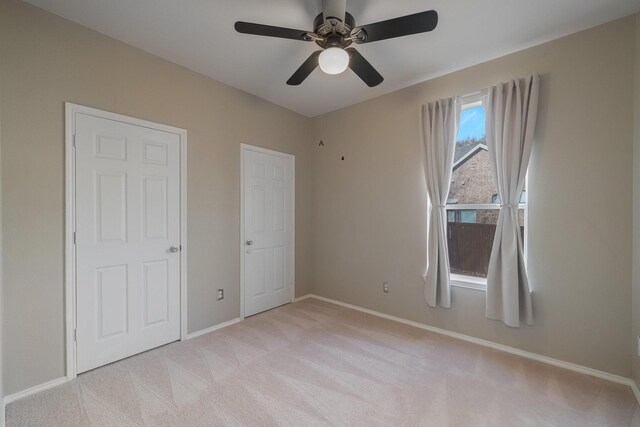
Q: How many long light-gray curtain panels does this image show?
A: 2